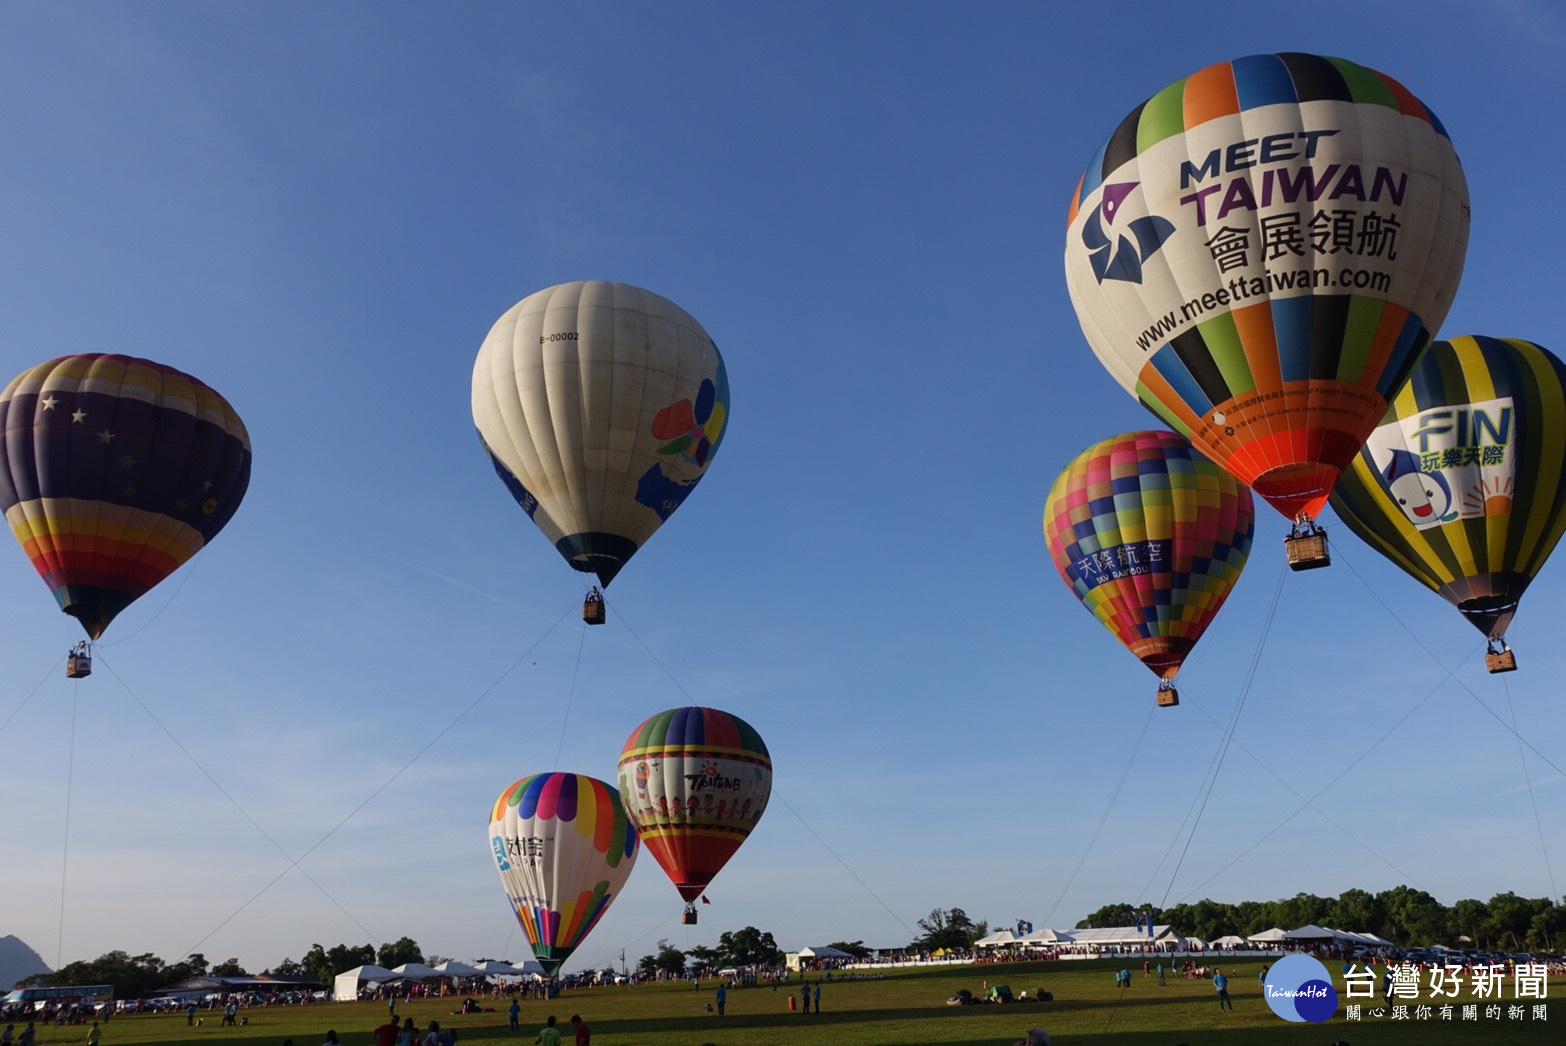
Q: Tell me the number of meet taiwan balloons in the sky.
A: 1